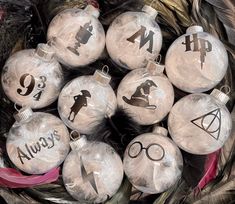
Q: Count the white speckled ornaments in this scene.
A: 10